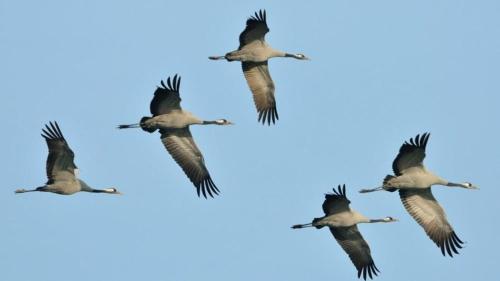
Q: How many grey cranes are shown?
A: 5